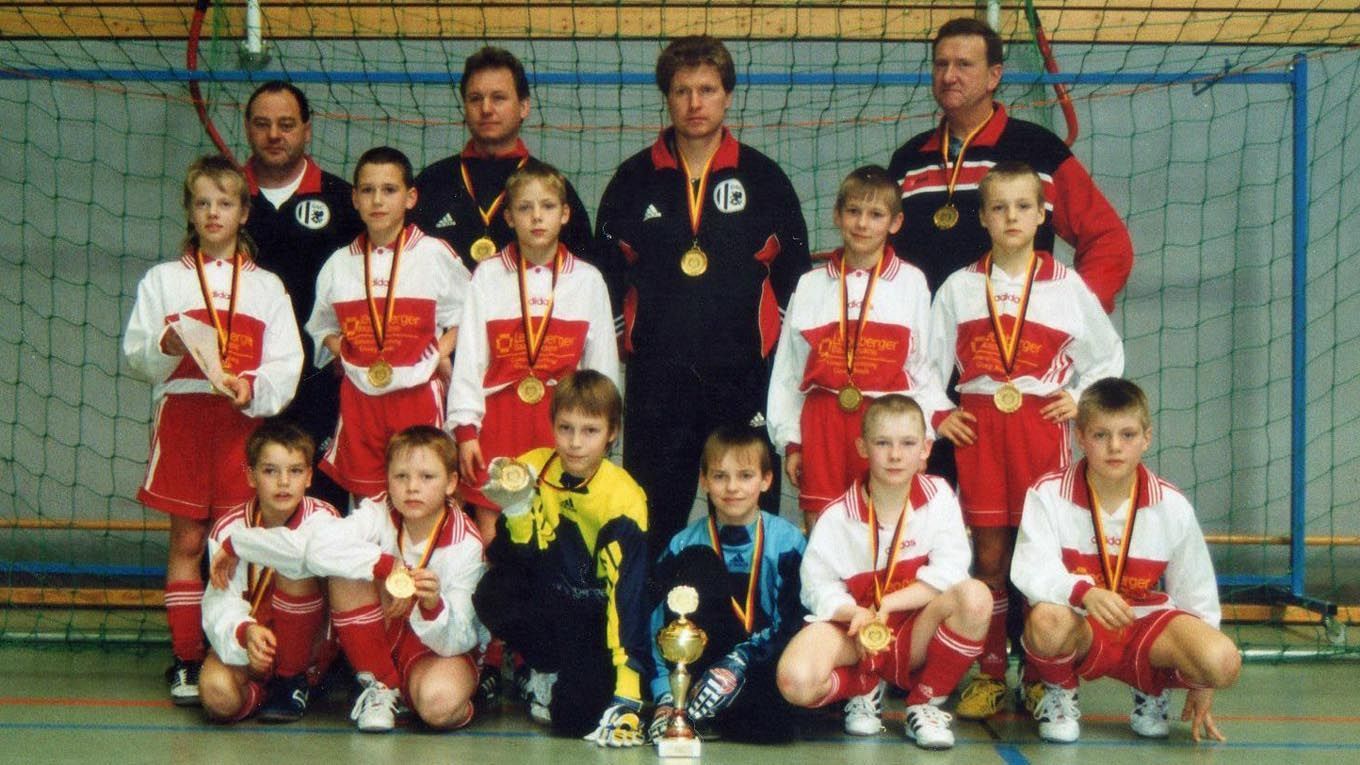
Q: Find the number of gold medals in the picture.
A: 10